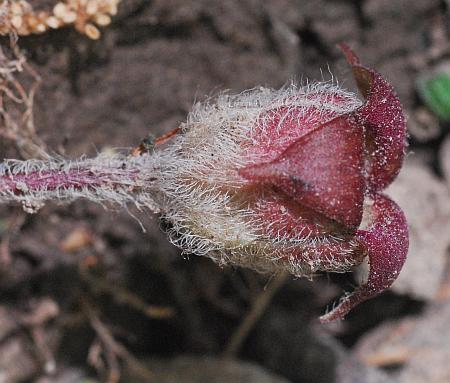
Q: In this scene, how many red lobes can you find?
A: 3